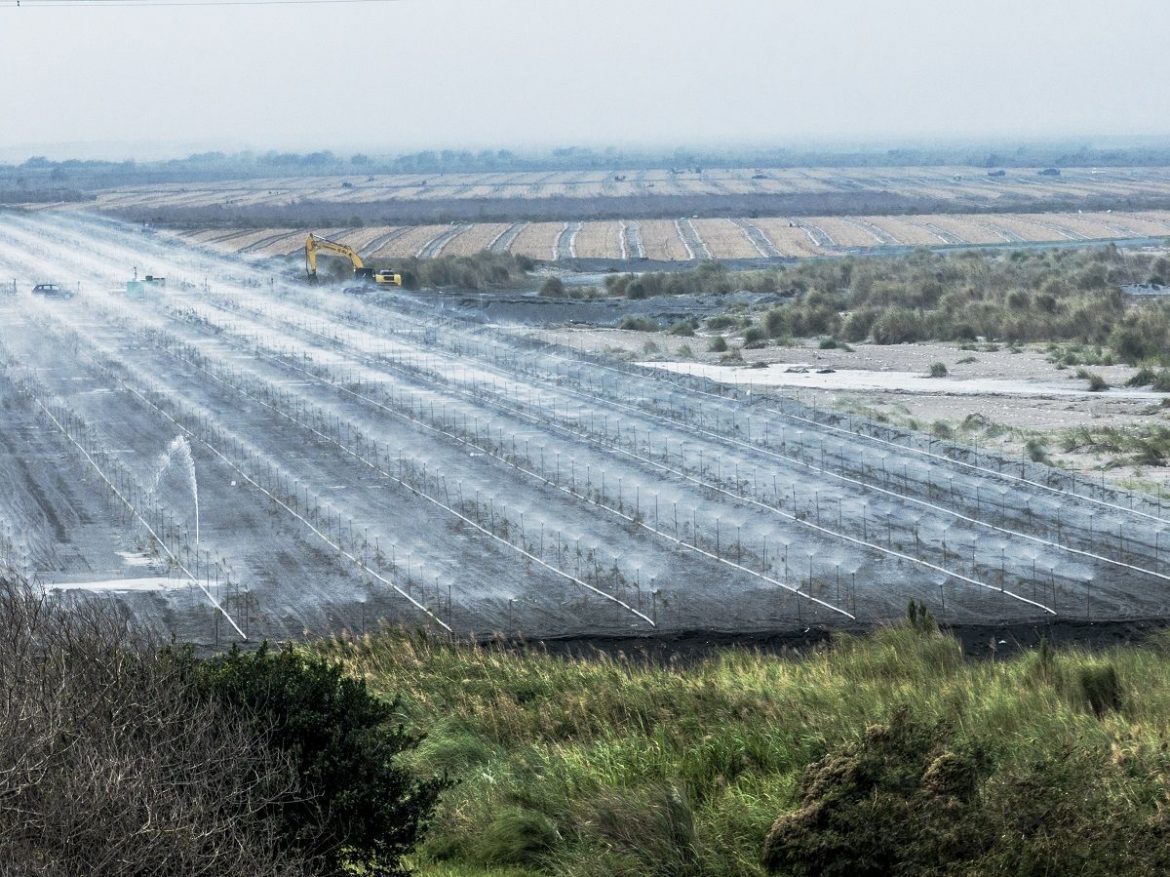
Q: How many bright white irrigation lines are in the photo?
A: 7